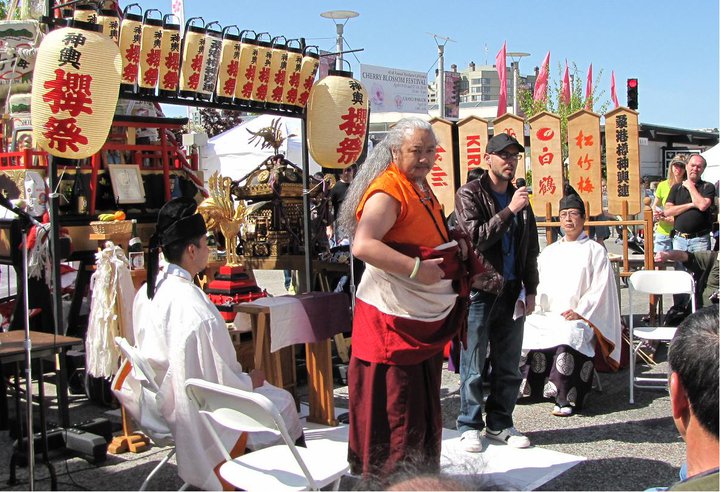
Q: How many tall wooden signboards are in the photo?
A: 6